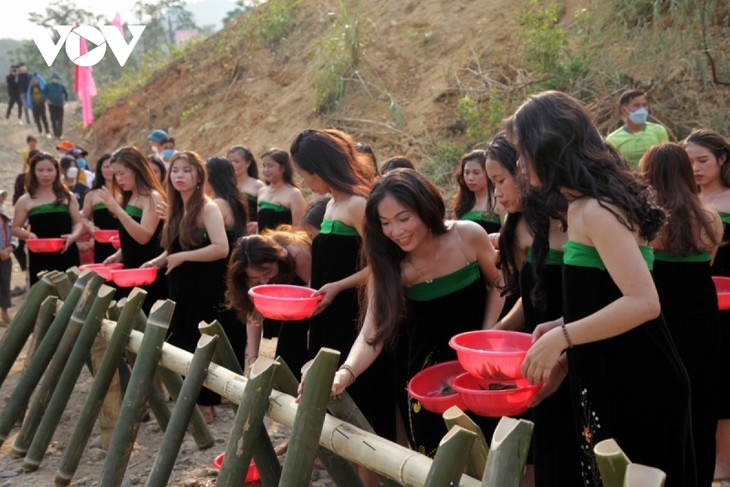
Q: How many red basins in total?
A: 11